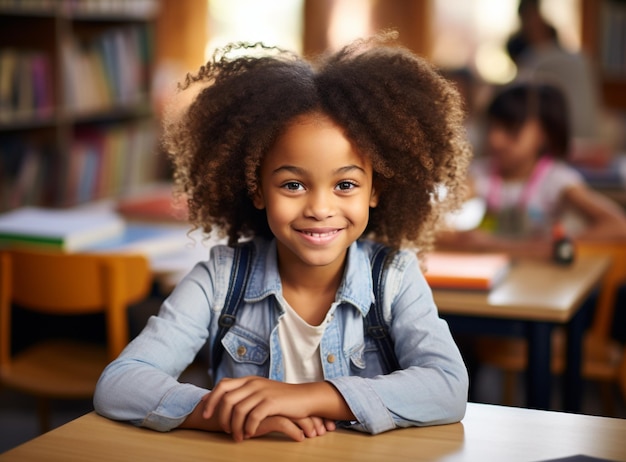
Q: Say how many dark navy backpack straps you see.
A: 2